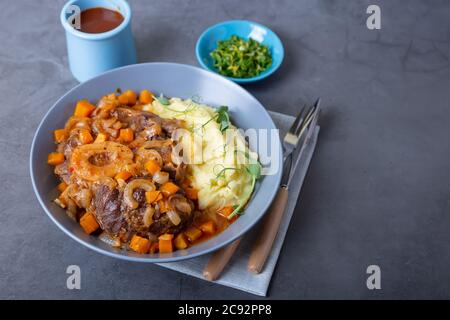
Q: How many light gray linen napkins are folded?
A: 1